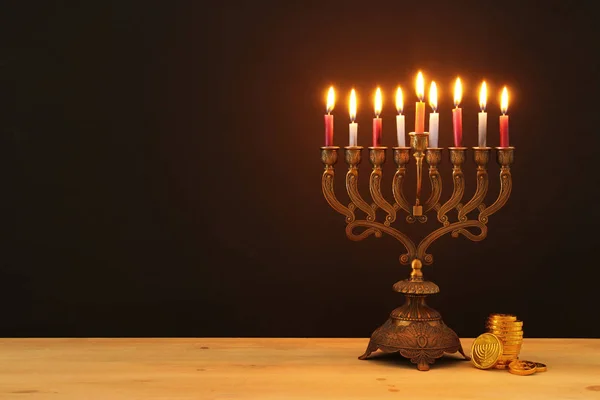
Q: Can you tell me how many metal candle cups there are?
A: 9